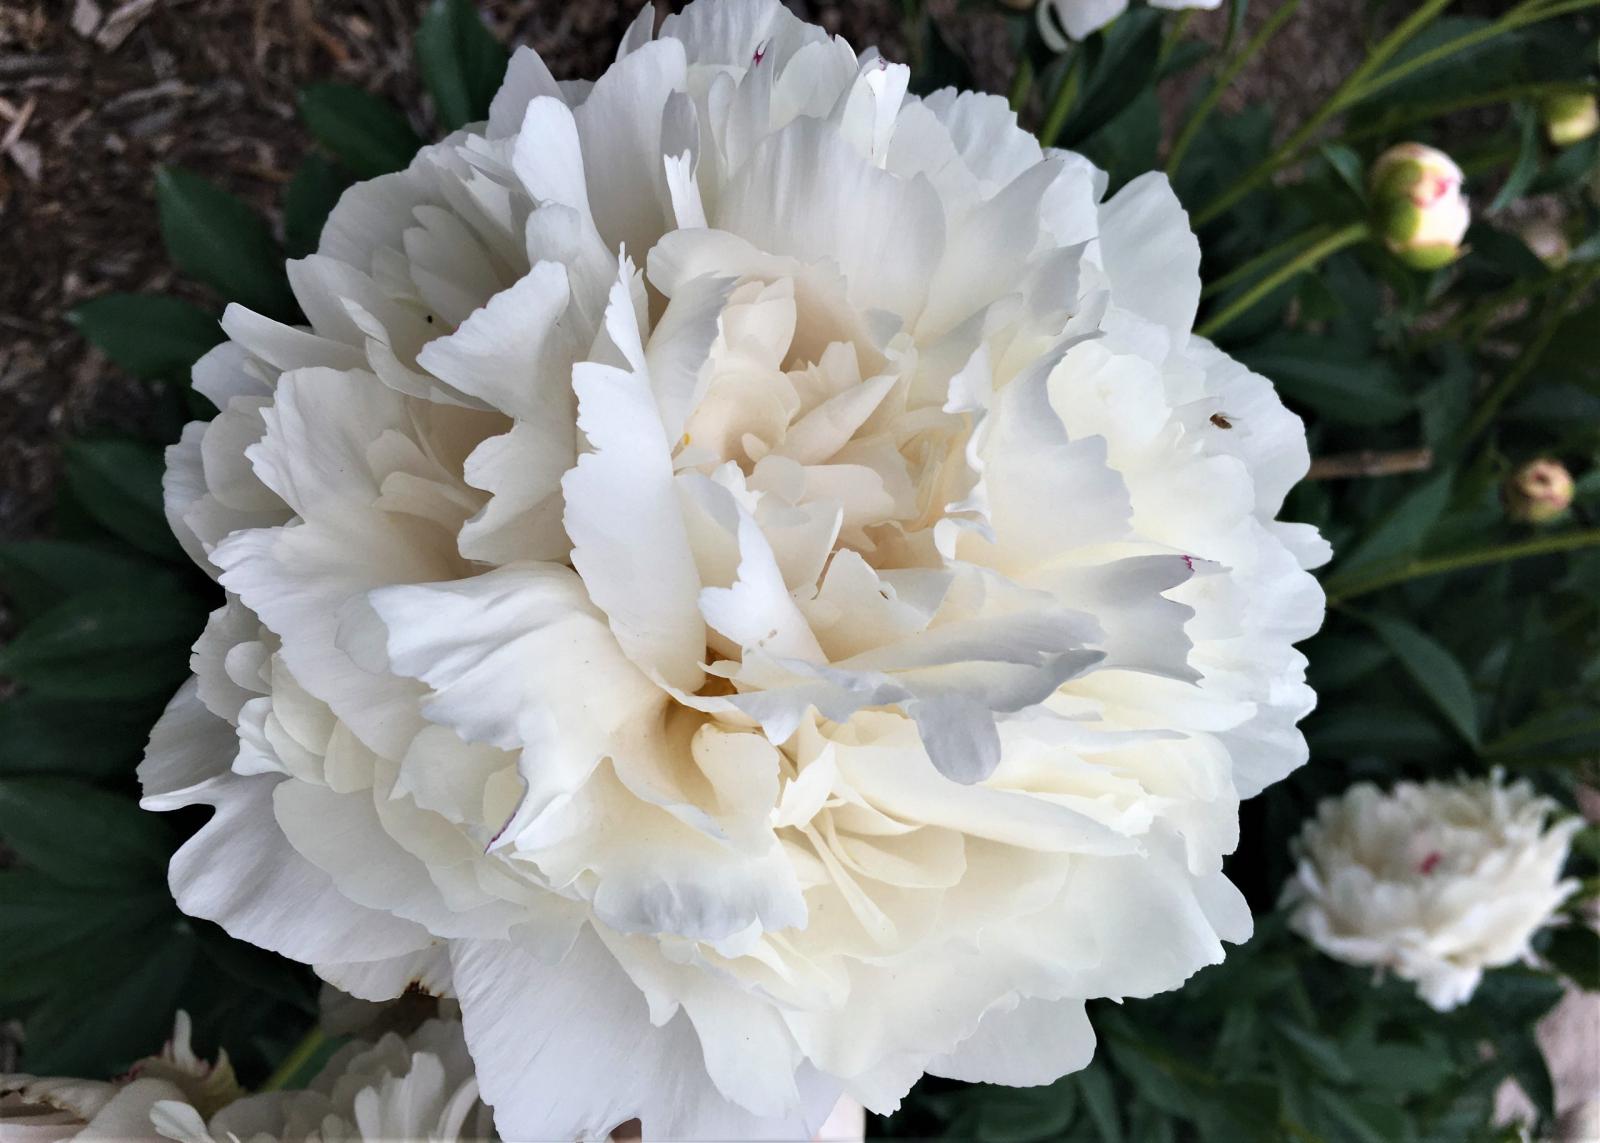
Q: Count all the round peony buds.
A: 3